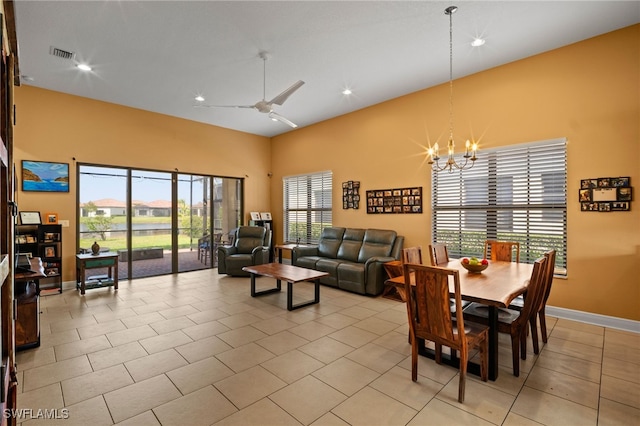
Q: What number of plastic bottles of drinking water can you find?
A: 0